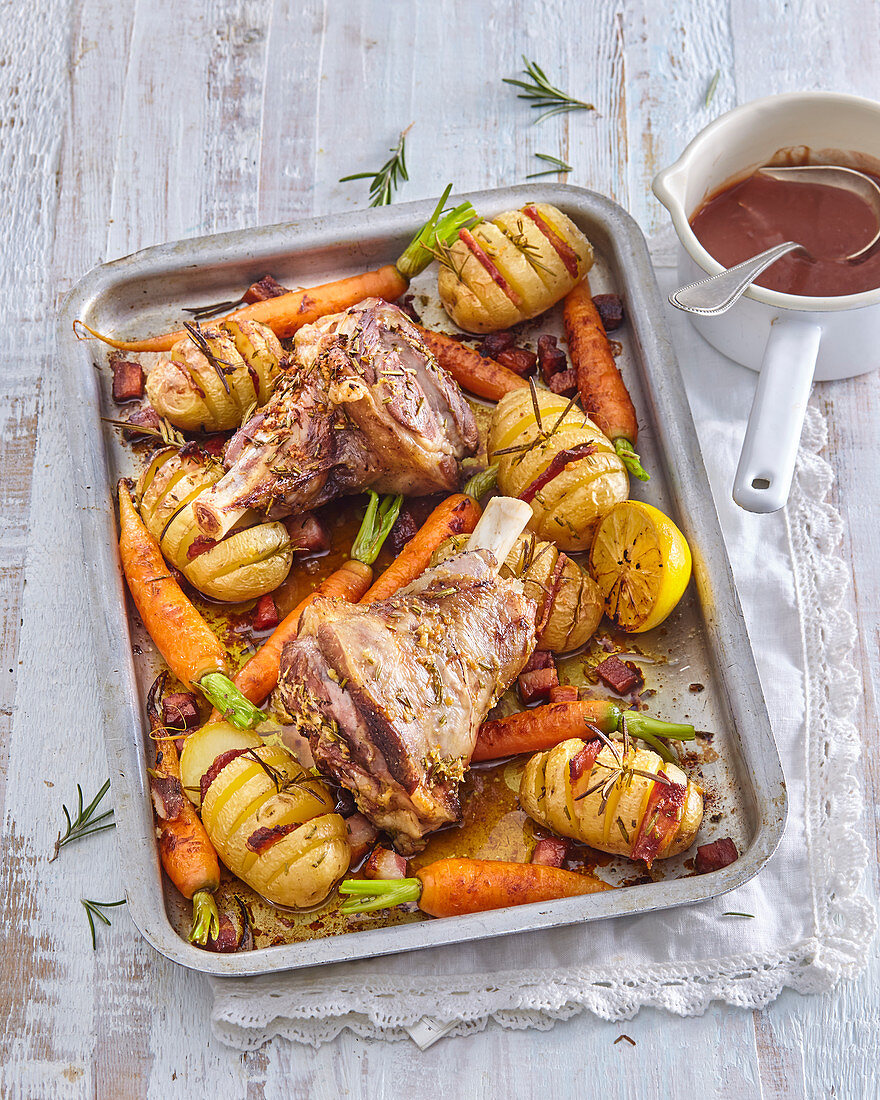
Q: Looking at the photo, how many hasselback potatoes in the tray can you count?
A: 7